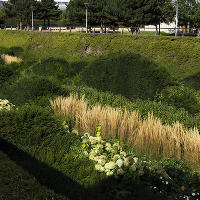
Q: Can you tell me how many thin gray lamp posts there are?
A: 3